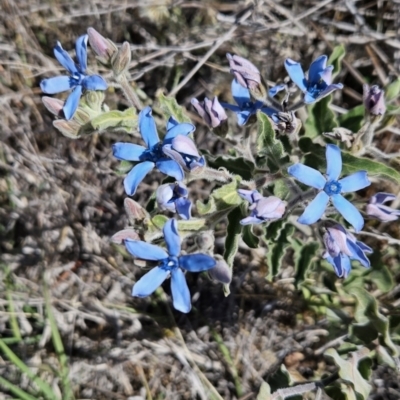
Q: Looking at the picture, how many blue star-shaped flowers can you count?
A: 6